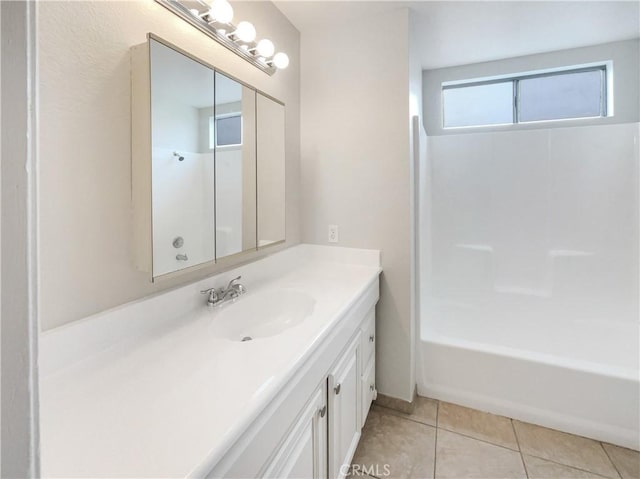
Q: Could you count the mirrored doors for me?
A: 3